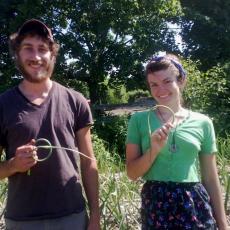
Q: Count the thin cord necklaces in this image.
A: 1